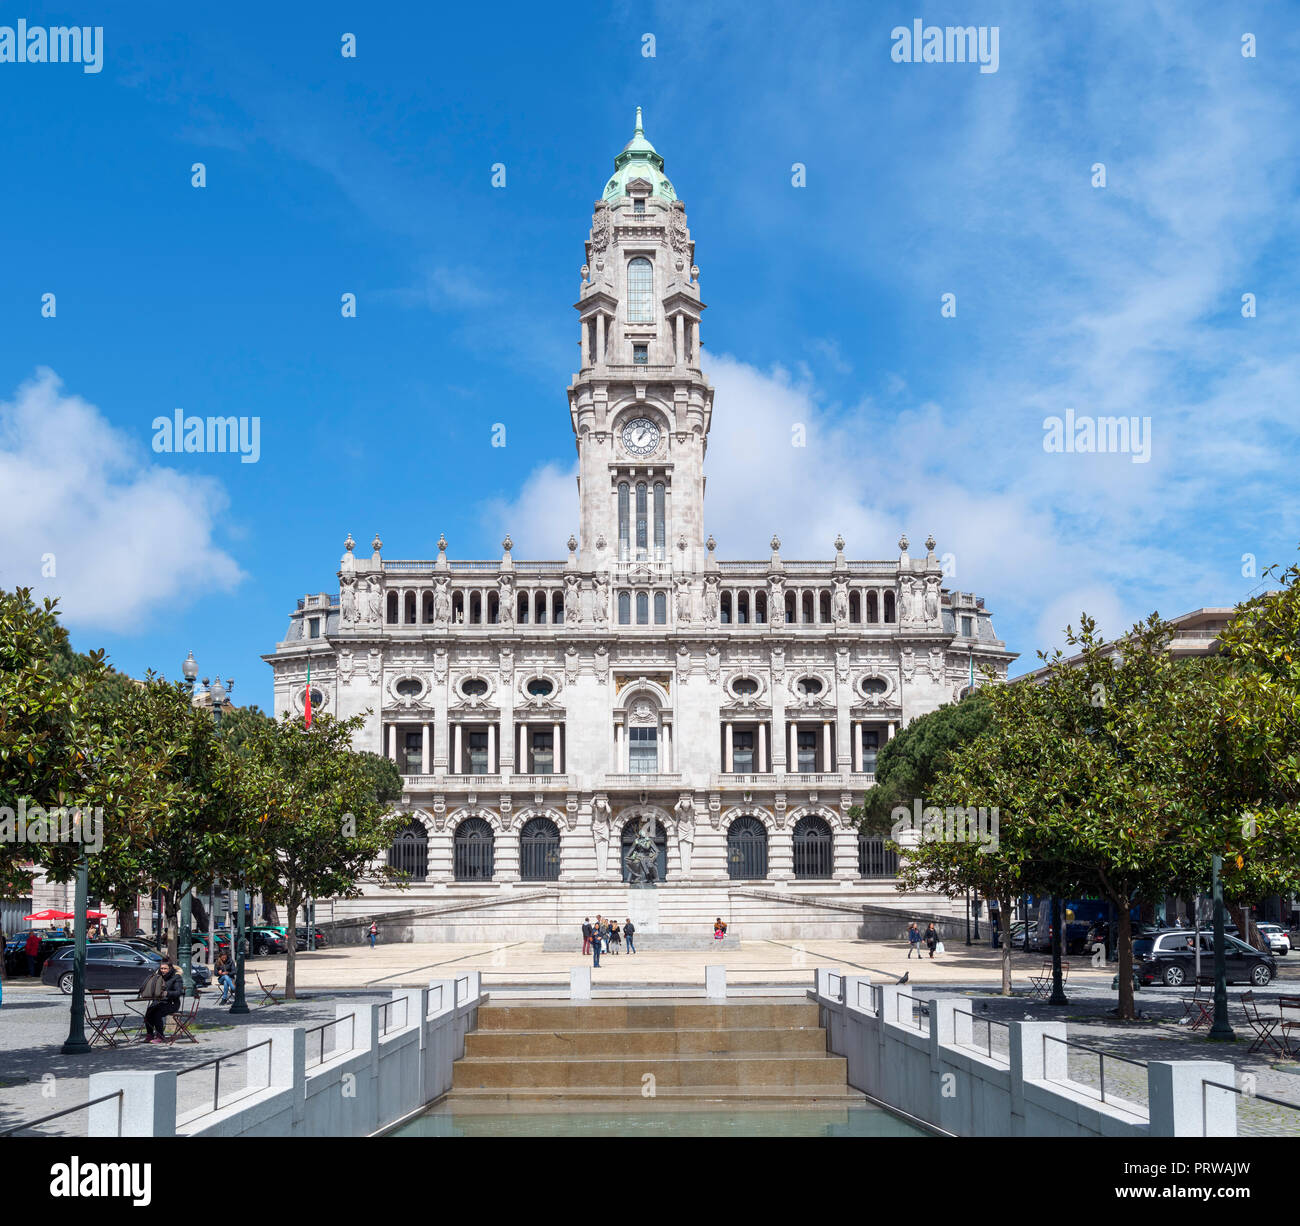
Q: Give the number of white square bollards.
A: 14